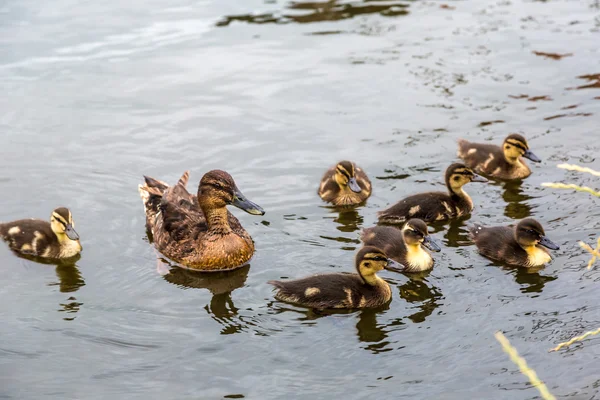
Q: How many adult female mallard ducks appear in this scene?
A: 1